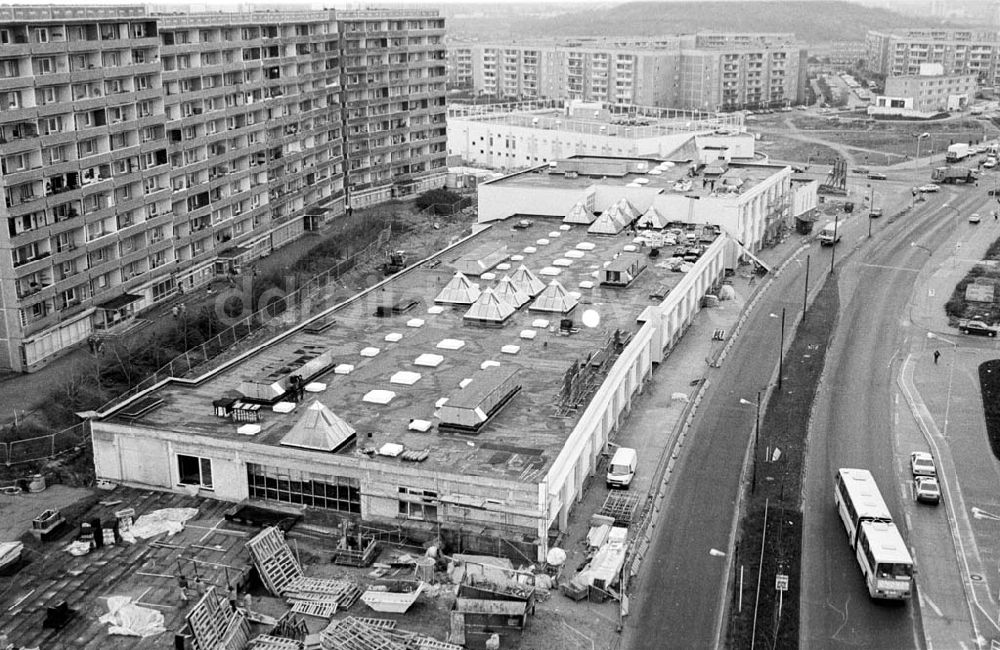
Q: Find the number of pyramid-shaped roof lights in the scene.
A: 11